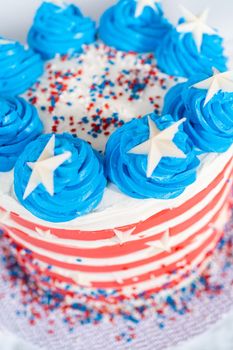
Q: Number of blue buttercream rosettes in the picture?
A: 8